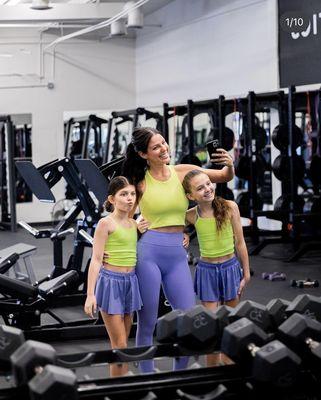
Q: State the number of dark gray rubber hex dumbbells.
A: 7